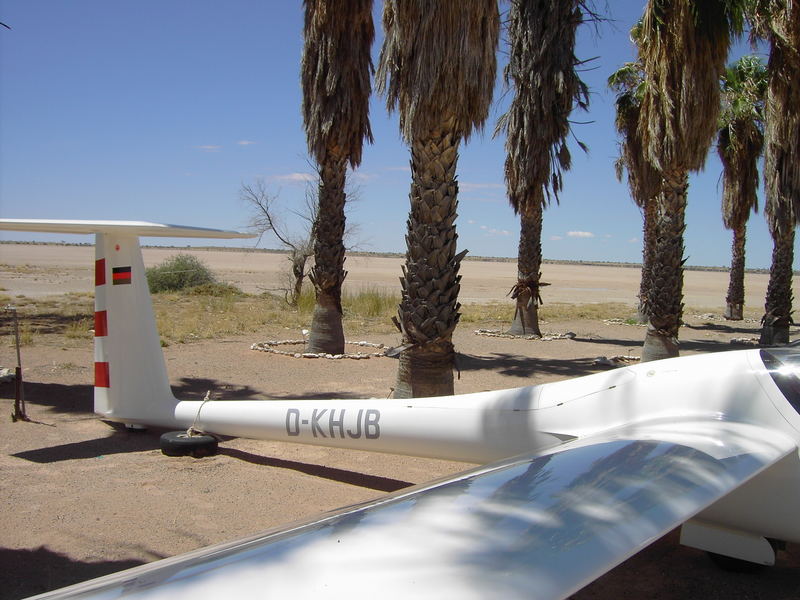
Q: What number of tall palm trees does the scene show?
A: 7